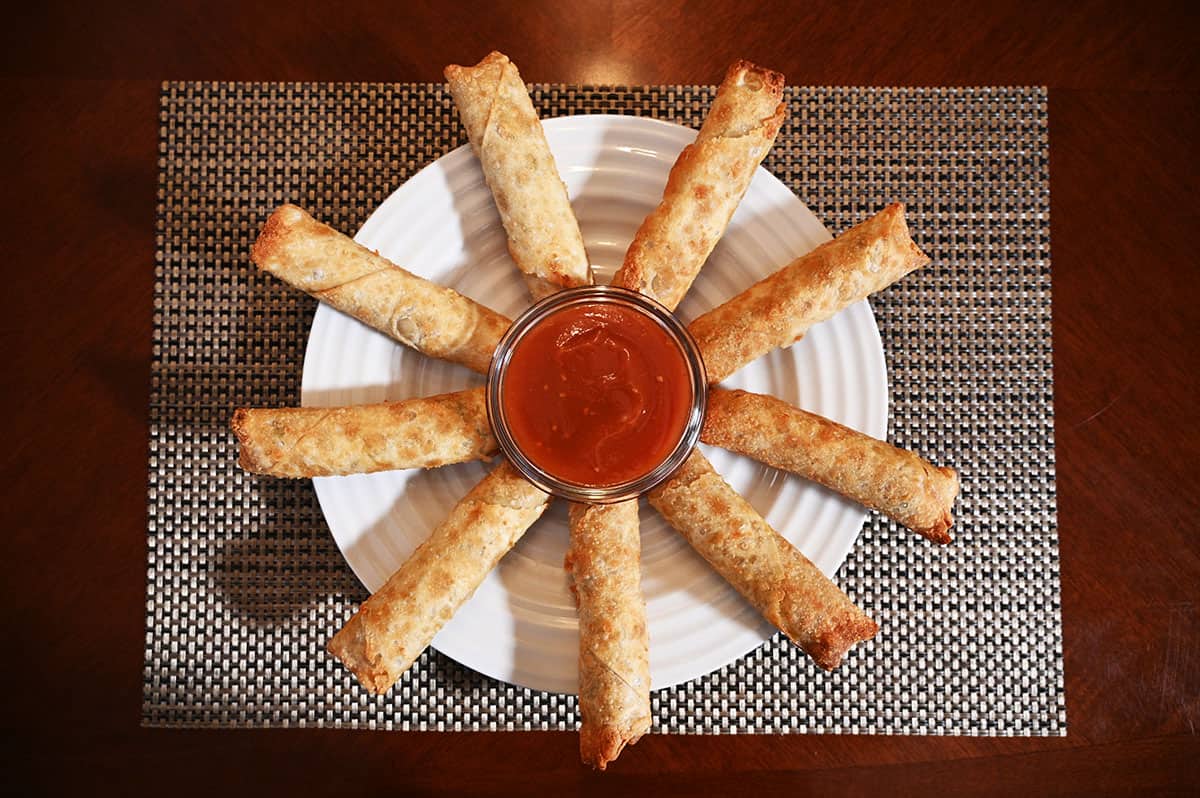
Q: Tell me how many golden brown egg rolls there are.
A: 9